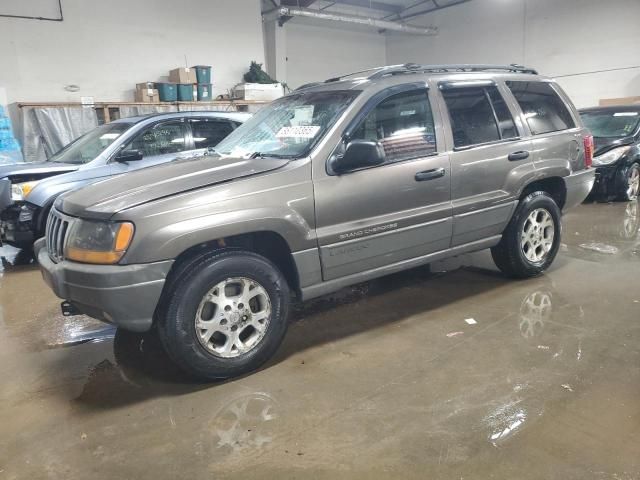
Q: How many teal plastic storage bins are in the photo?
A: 4